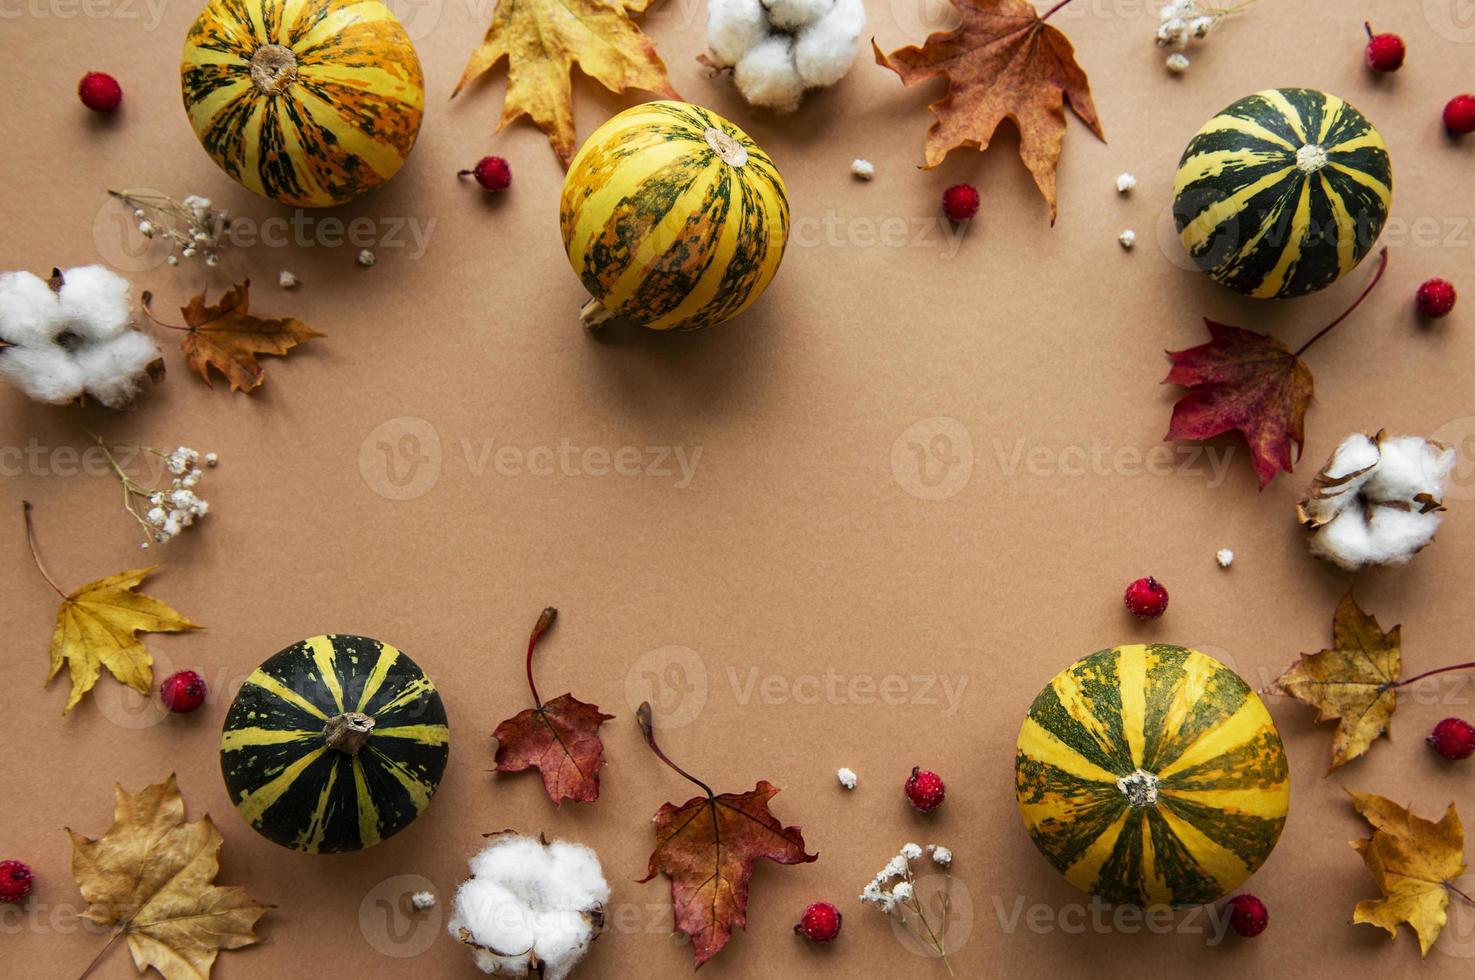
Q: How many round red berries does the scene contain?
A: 13